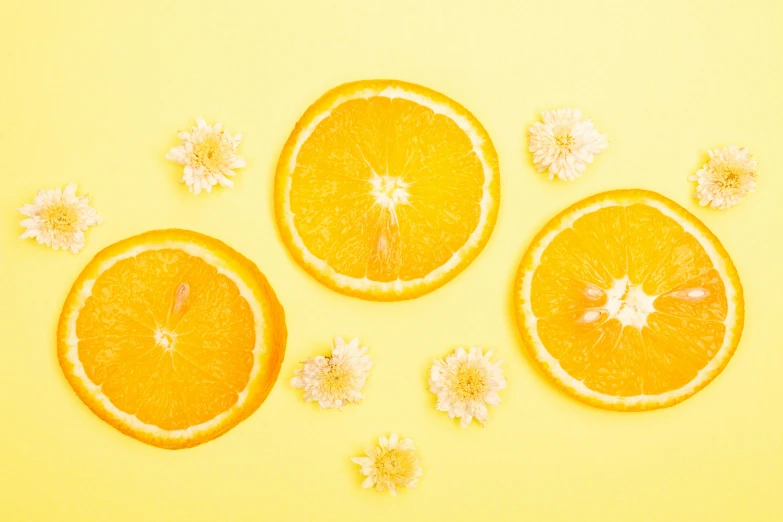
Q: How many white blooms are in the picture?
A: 7